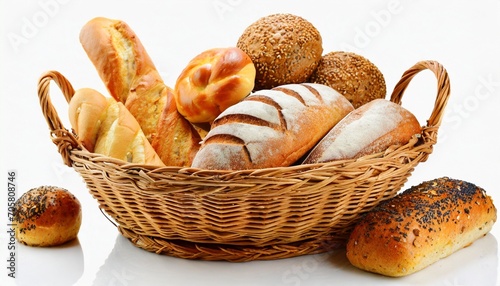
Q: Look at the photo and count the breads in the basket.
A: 7